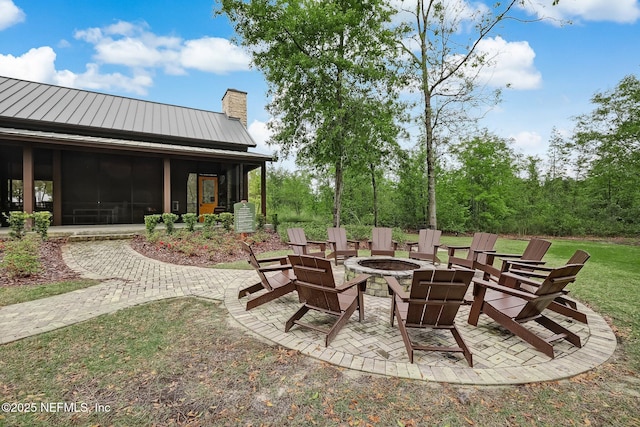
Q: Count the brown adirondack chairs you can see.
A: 11